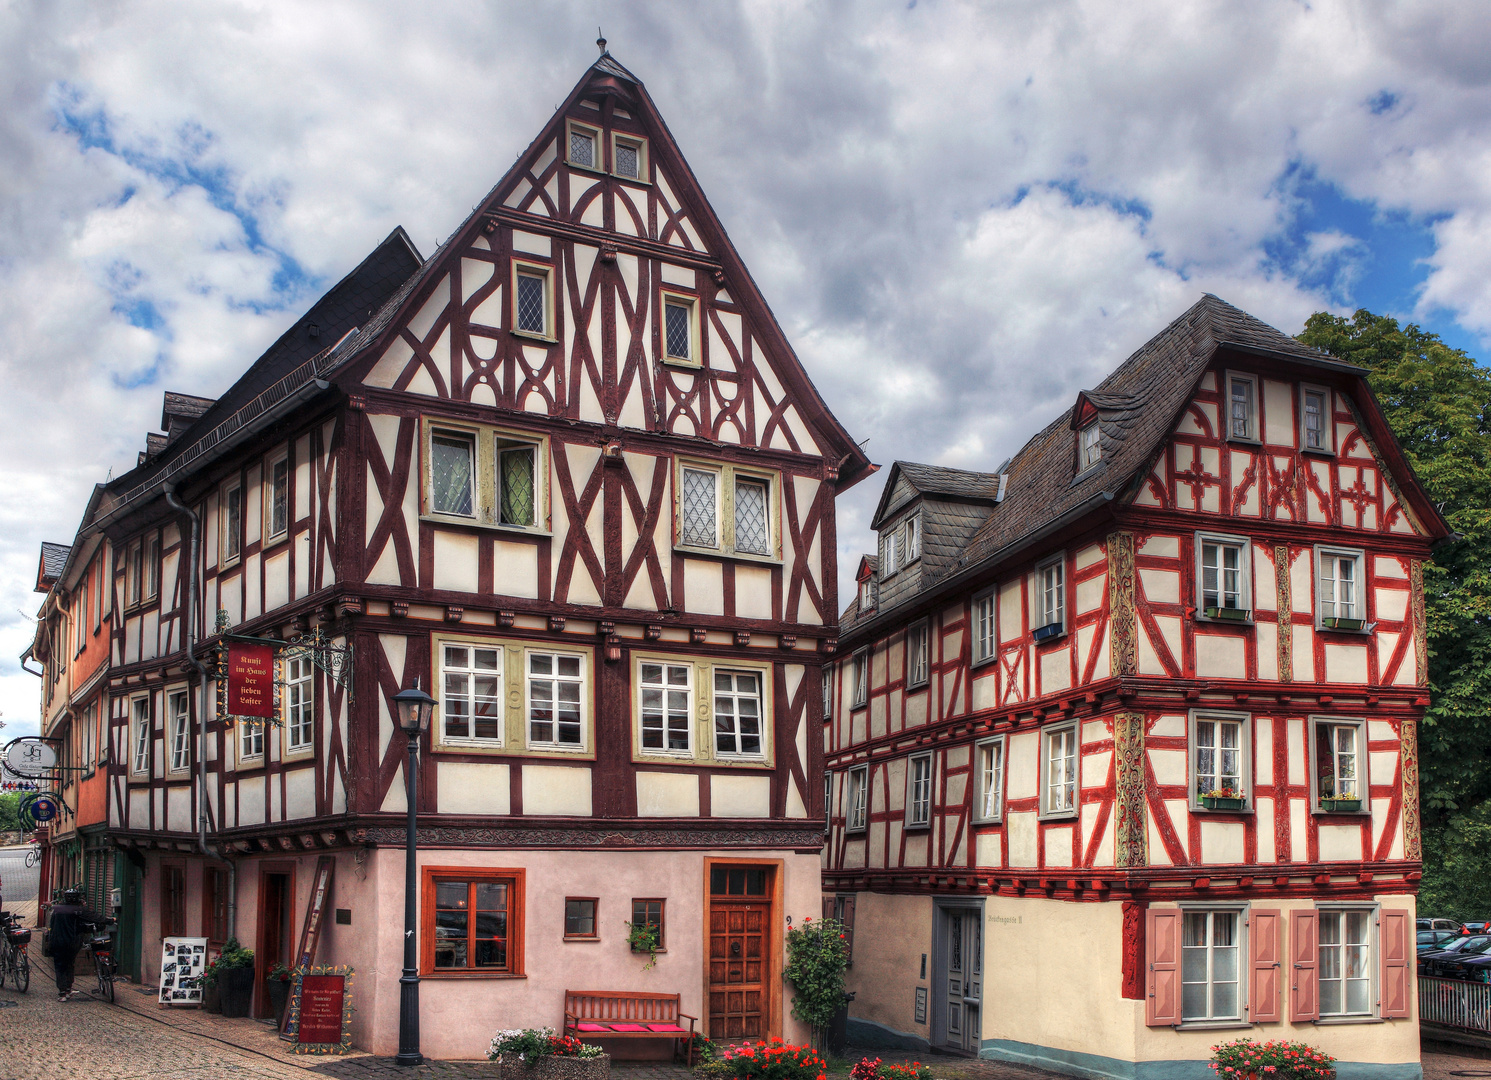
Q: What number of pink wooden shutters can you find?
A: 4